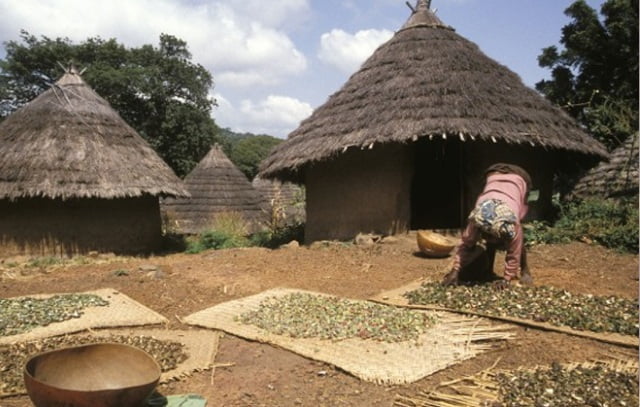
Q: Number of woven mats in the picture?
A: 5